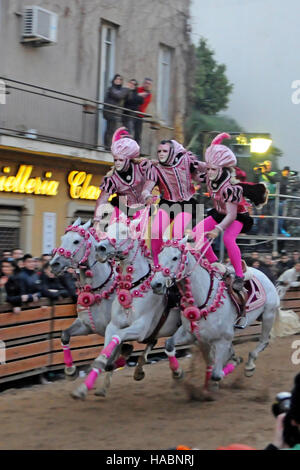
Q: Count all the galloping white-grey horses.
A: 3